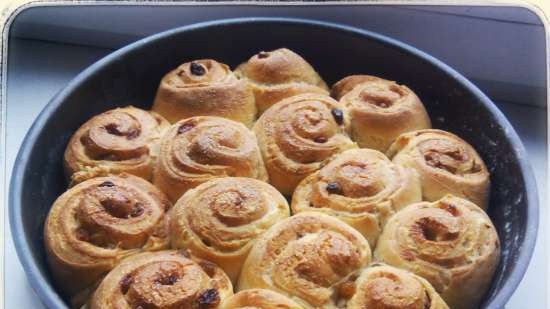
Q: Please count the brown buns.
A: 15